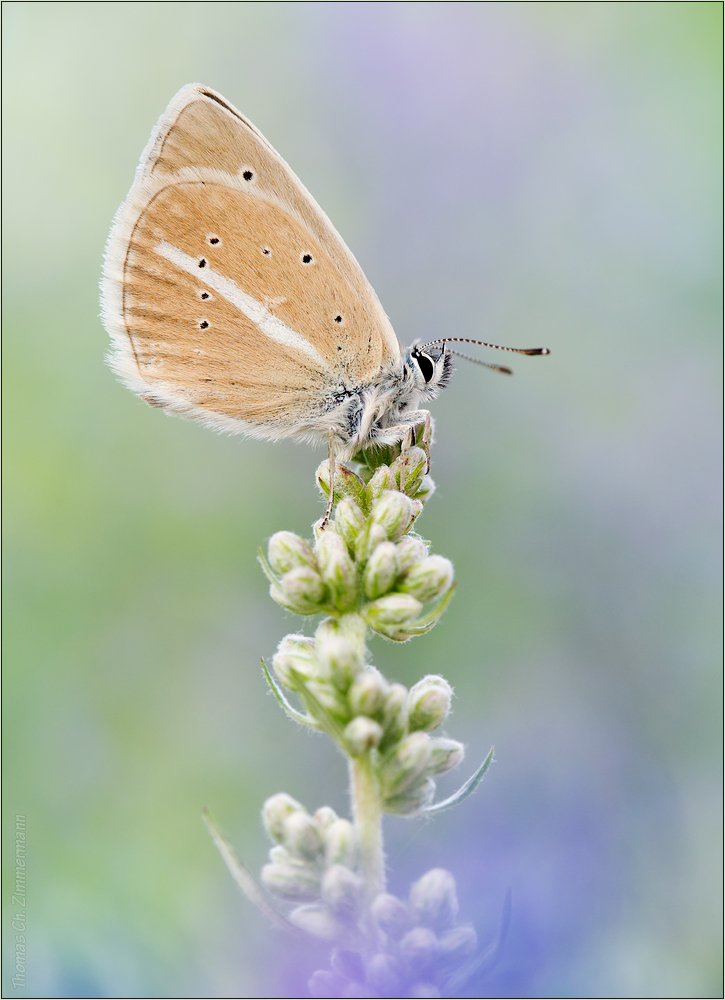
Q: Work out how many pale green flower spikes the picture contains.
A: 1